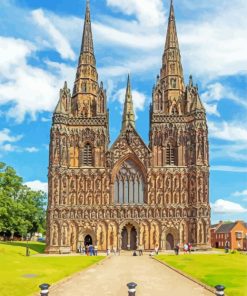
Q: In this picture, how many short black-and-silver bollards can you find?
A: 3